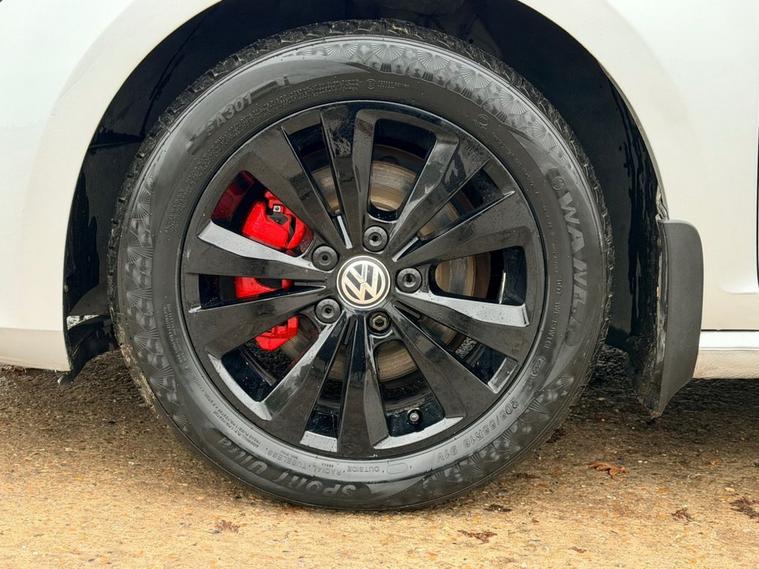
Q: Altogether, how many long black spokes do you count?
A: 10